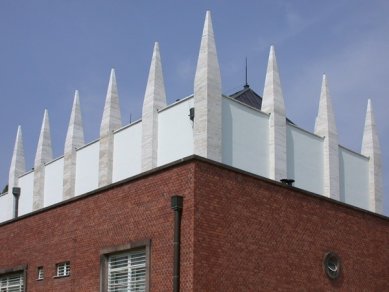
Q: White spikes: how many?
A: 9